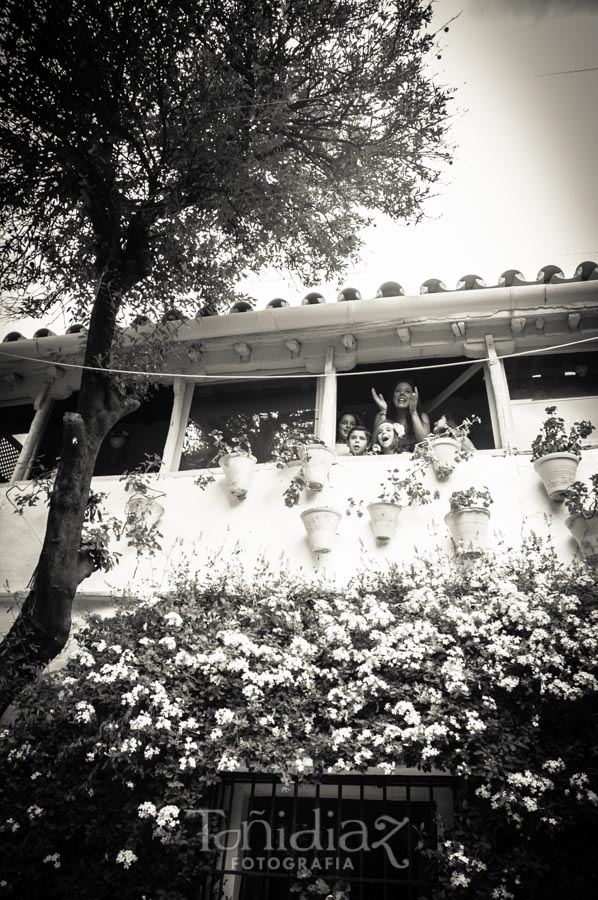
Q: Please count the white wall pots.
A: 9